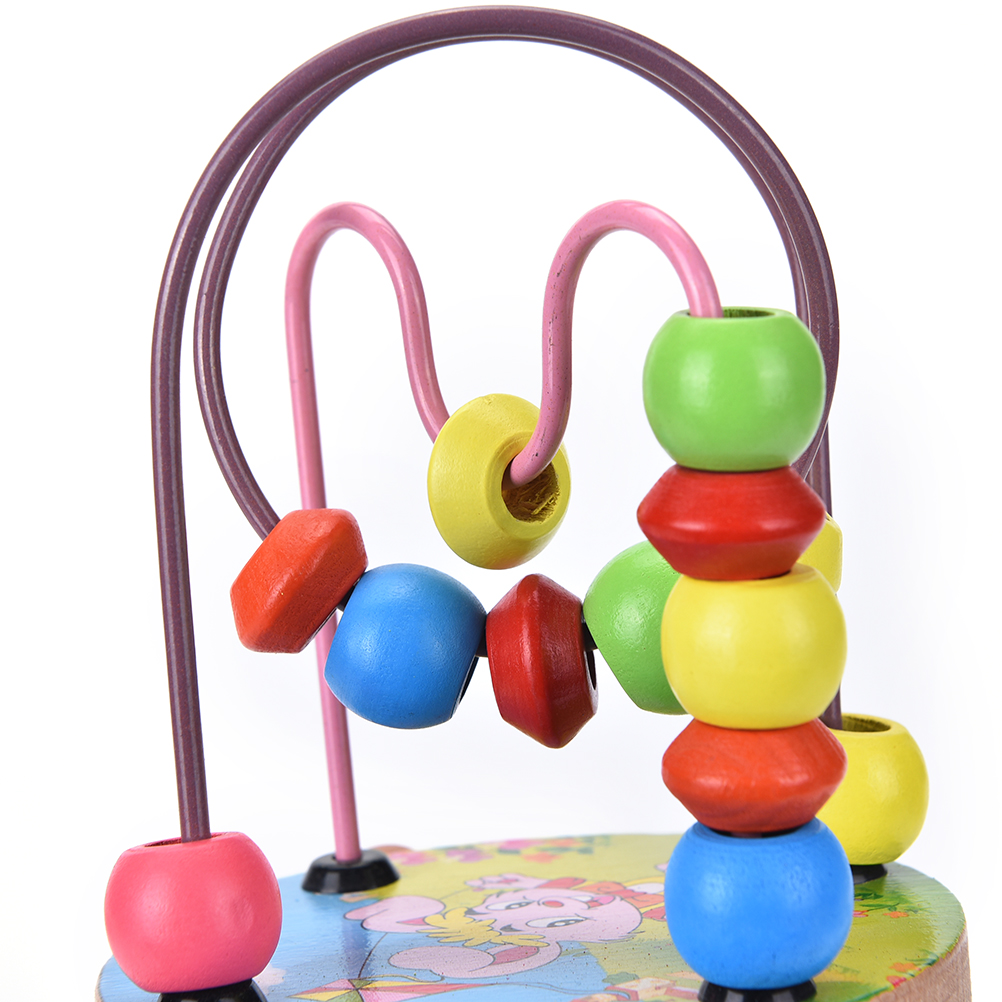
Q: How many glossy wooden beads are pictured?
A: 13